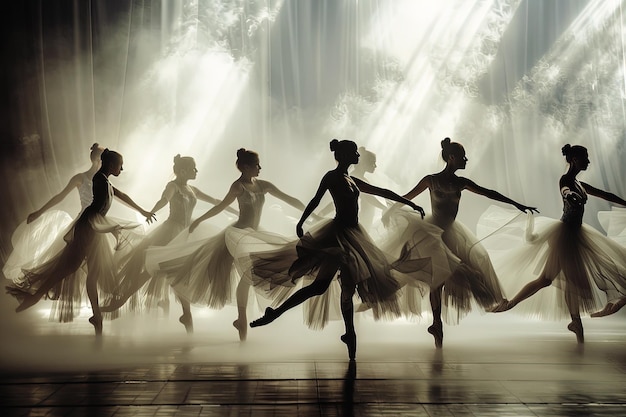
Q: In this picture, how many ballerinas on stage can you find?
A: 8